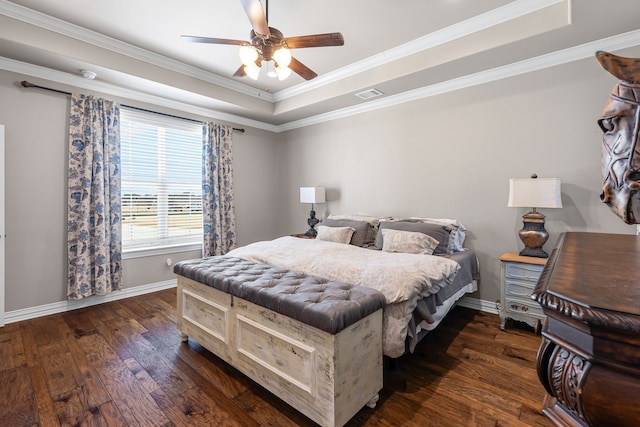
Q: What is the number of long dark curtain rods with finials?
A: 1